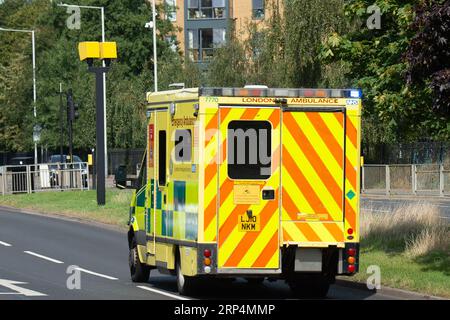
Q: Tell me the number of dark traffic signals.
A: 1